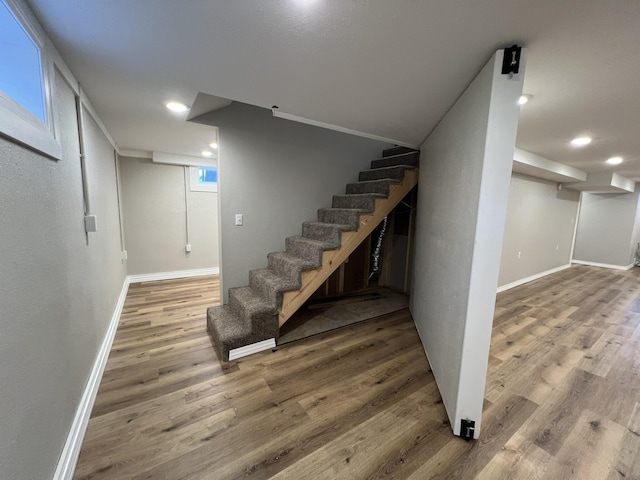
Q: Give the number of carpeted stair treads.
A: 12